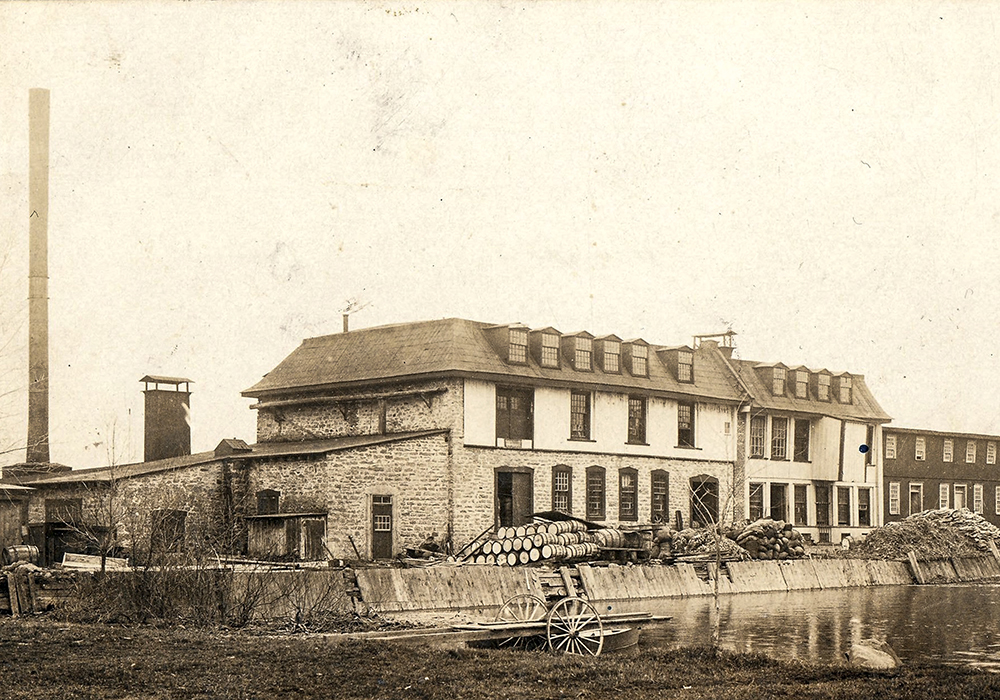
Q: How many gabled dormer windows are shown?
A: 10